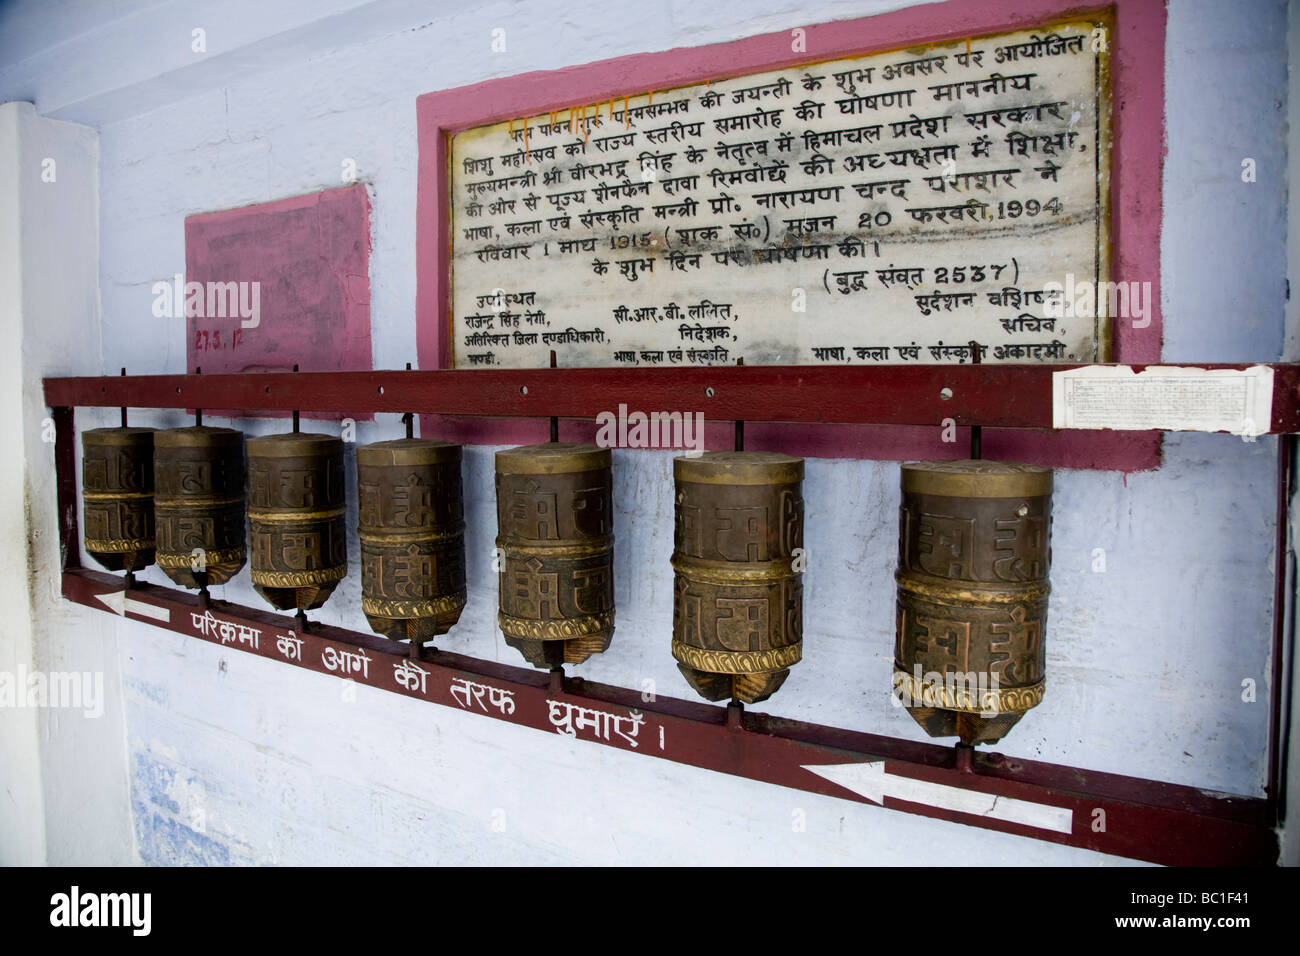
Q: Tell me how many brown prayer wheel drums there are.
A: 7